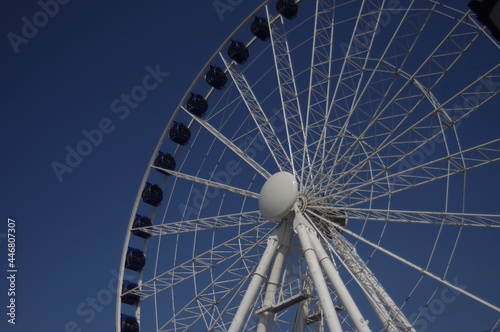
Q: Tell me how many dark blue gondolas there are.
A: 12